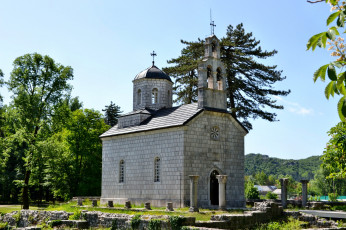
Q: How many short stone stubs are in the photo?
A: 6